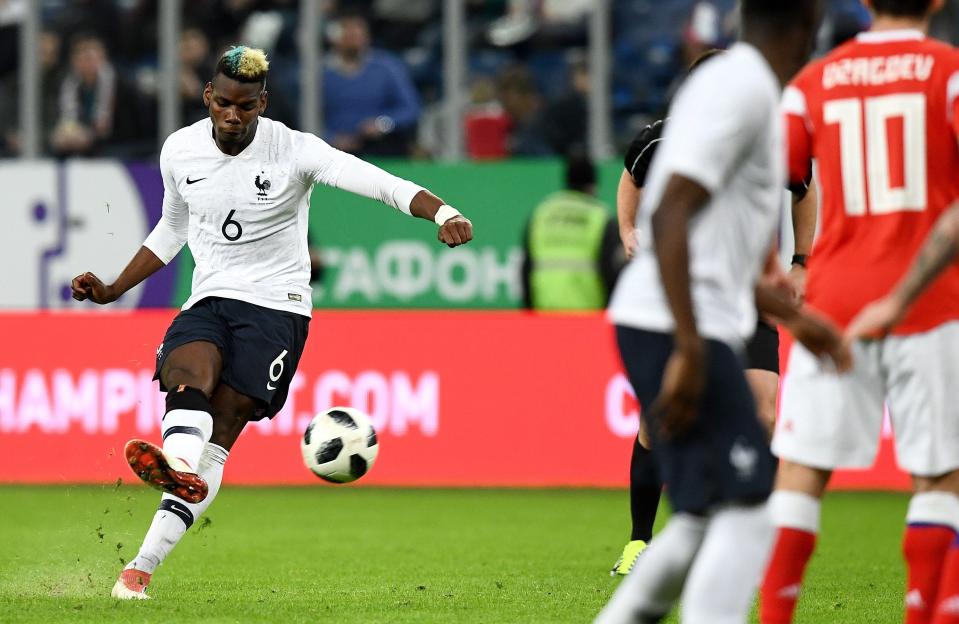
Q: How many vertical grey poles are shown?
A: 5